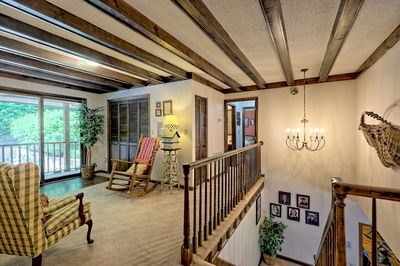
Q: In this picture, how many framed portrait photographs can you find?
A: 5